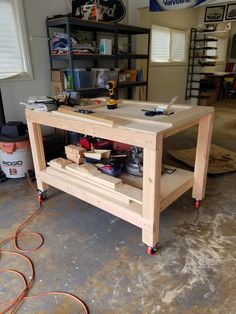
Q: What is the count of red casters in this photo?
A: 3